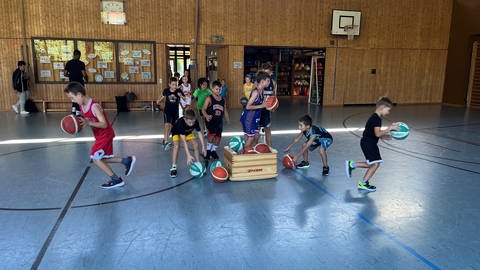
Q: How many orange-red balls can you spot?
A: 6